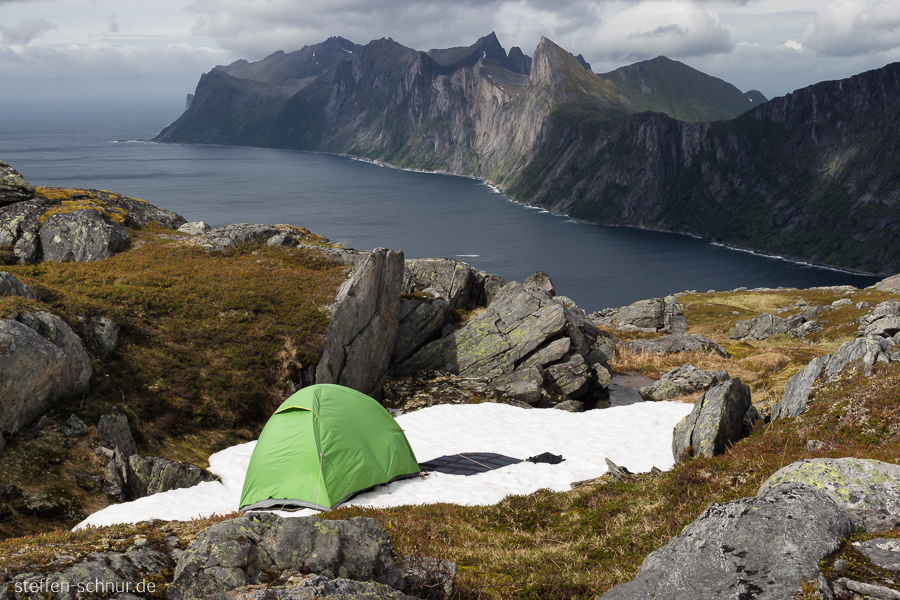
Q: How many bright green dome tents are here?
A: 1